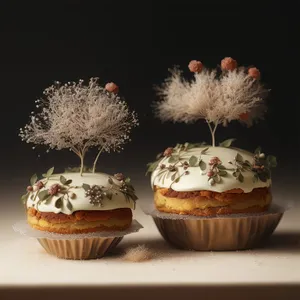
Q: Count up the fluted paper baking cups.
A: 2